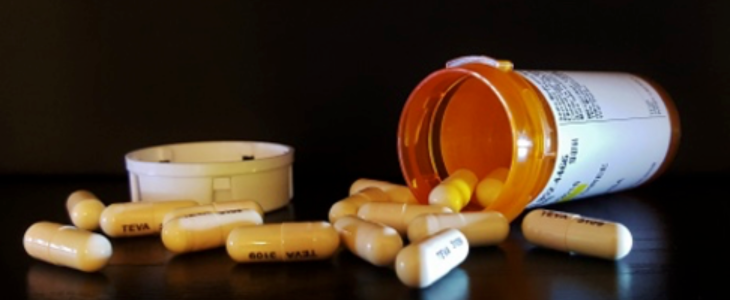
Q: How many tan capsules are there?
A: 15